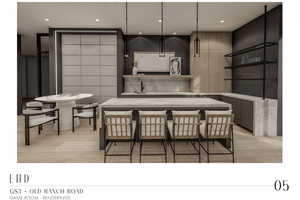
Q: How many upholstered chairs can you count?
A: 7